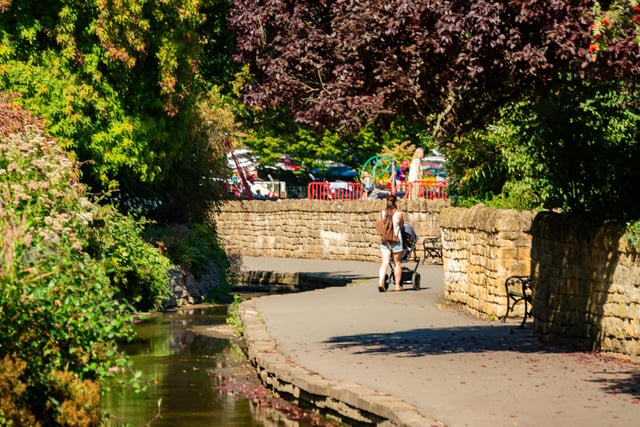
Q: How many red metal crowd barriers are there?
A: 2